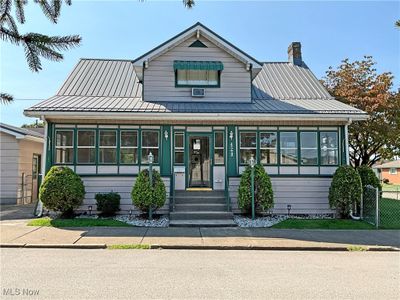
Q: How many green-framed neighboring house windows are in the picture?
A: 0